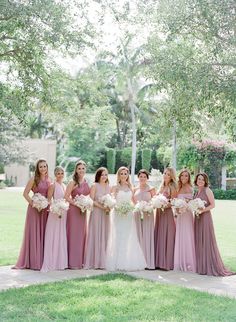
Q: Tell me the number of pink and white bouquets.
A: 8